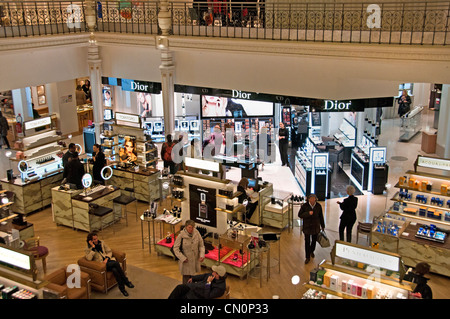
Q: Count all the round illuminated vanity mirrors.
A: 4